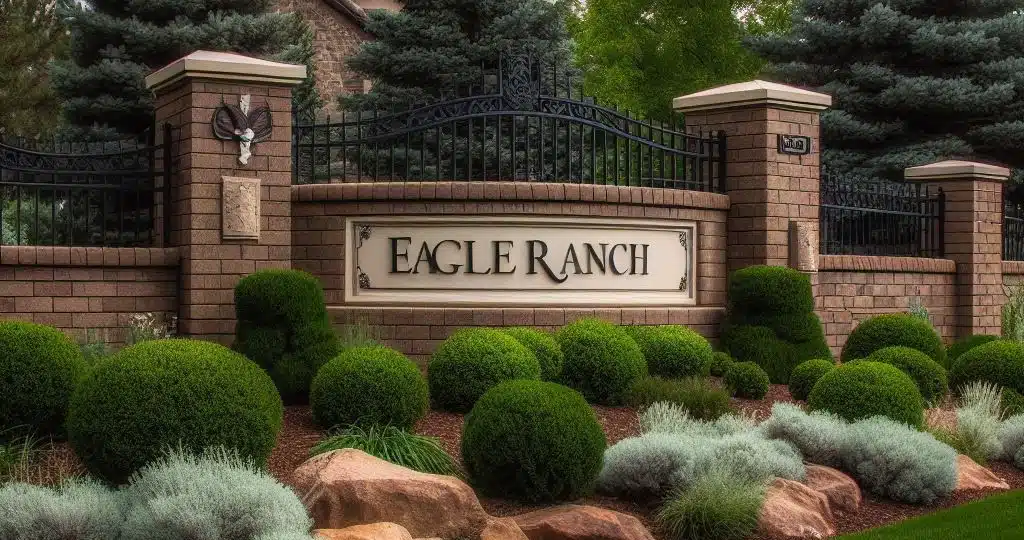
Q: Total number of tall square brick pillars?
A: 3